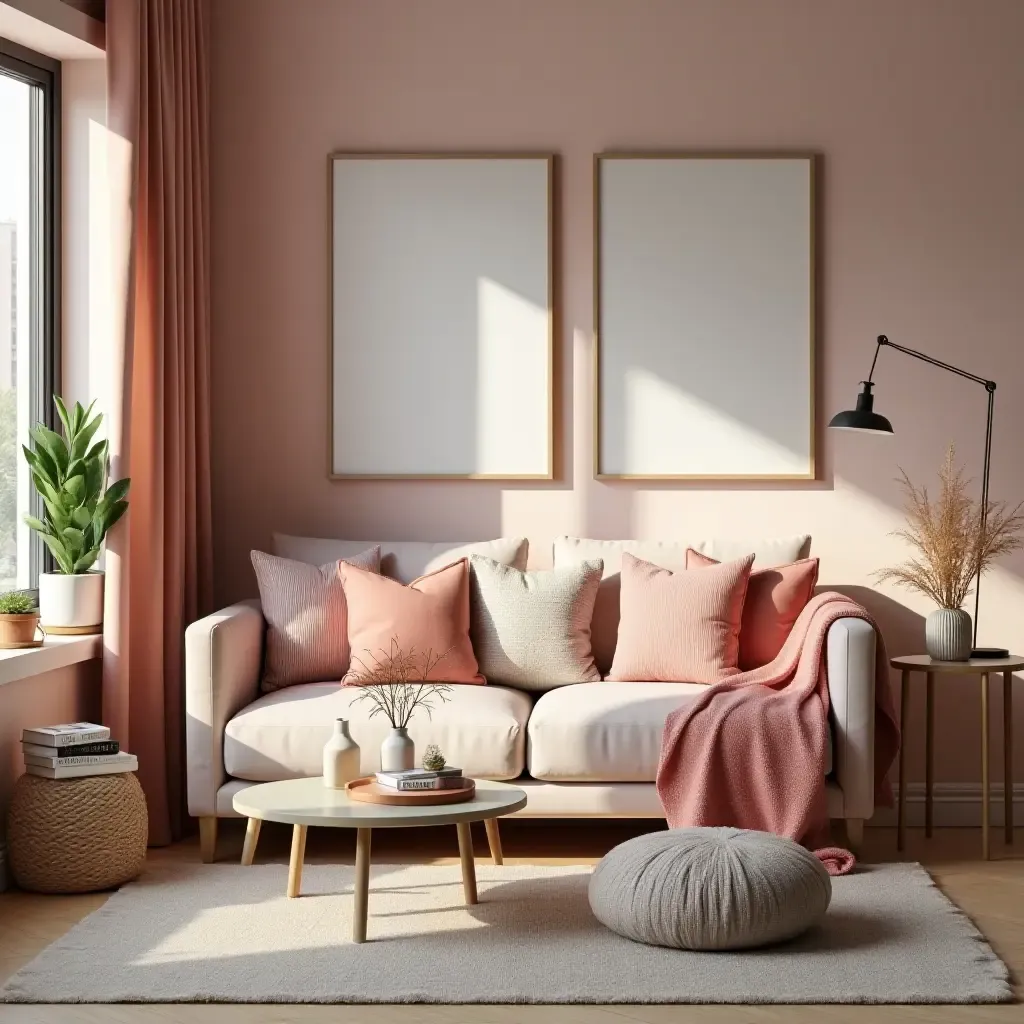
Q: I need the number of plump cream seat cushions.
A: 2